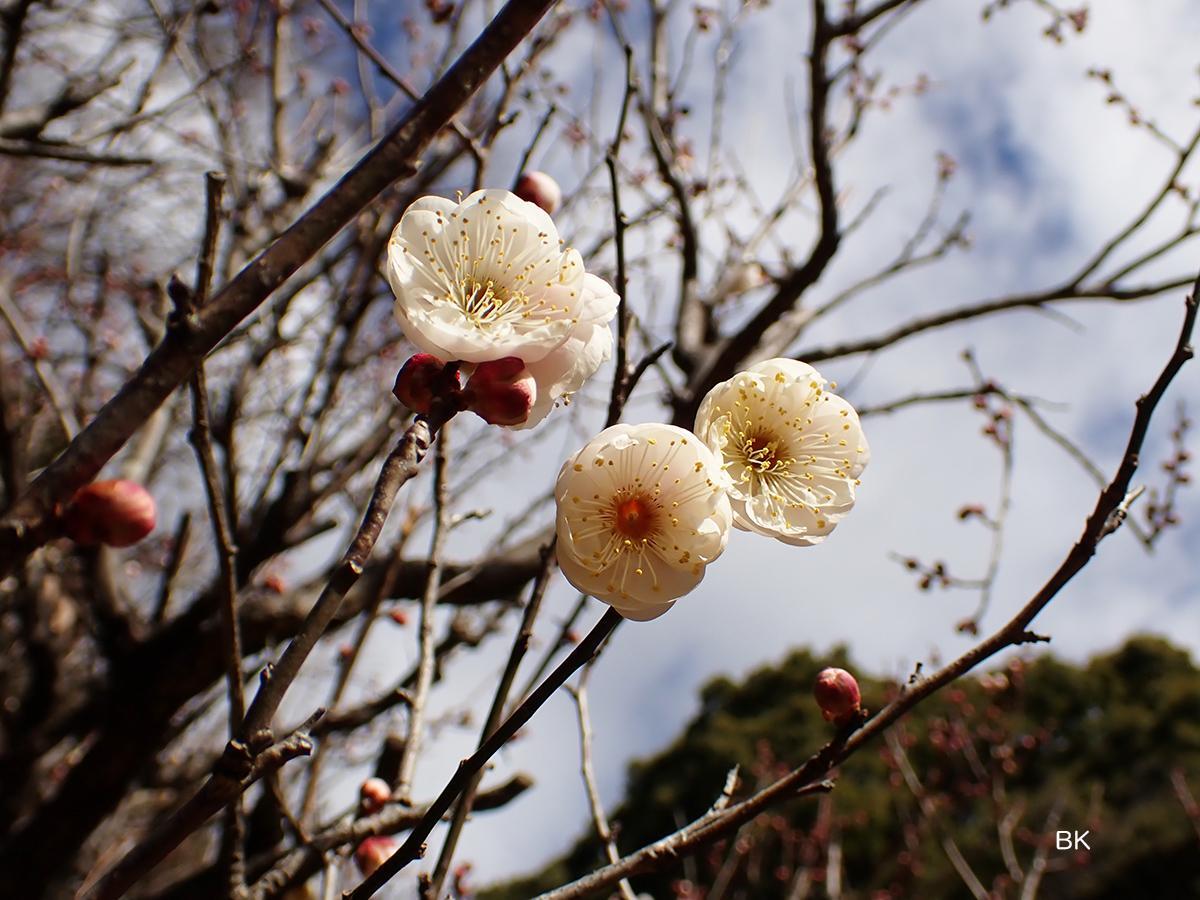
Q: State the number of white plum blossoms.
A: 4